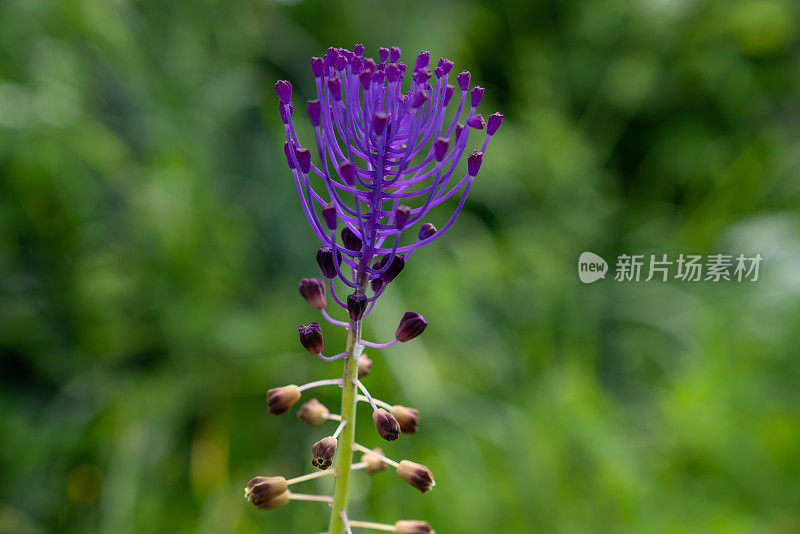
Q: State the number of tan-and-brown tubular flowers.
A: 11